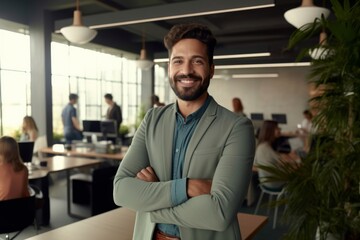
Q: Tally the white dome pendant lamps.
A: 4